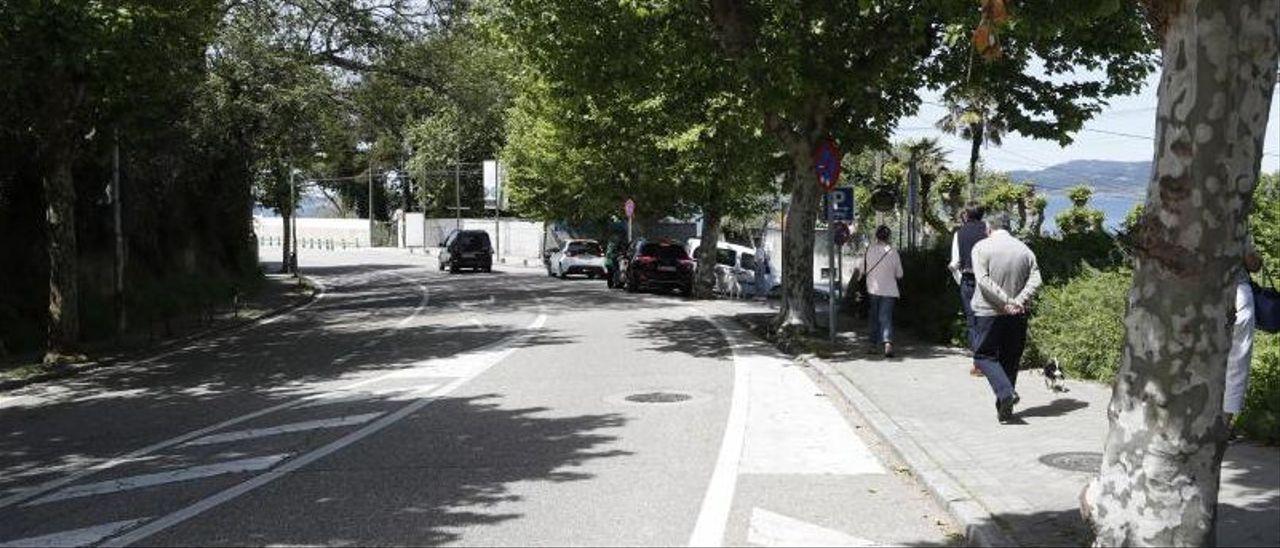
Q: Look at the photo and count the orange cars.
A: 0